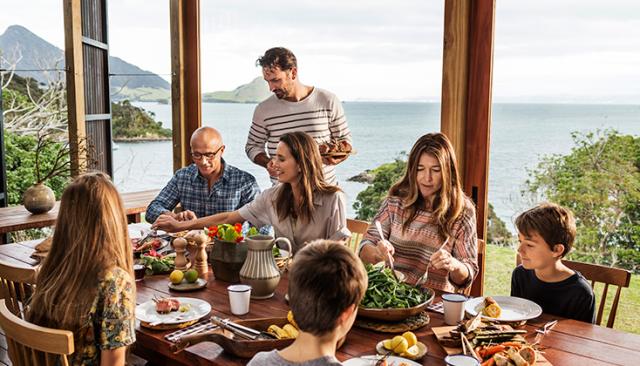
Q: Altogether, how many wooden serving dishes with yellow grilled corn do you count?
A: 1